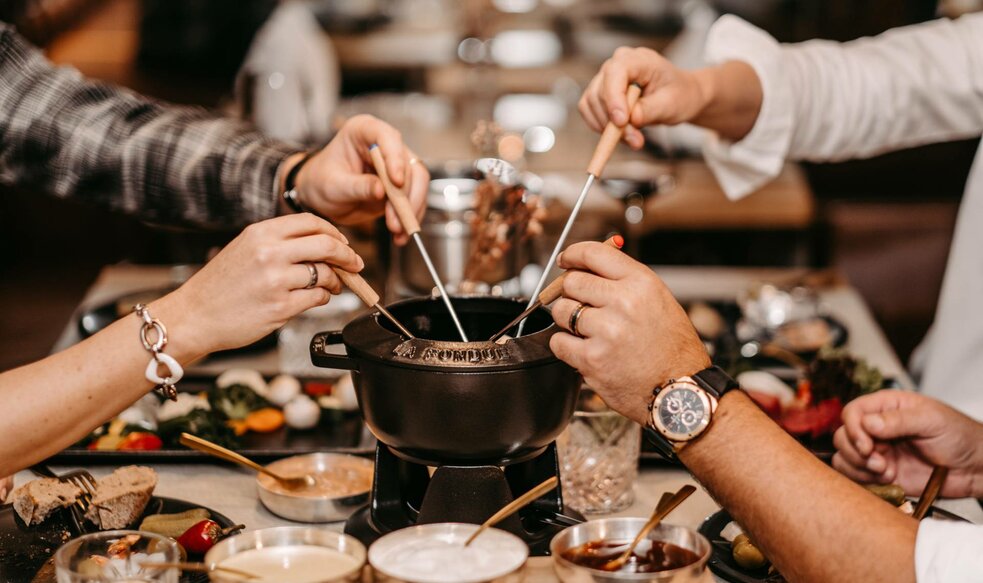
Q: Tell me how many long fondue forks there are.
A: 4